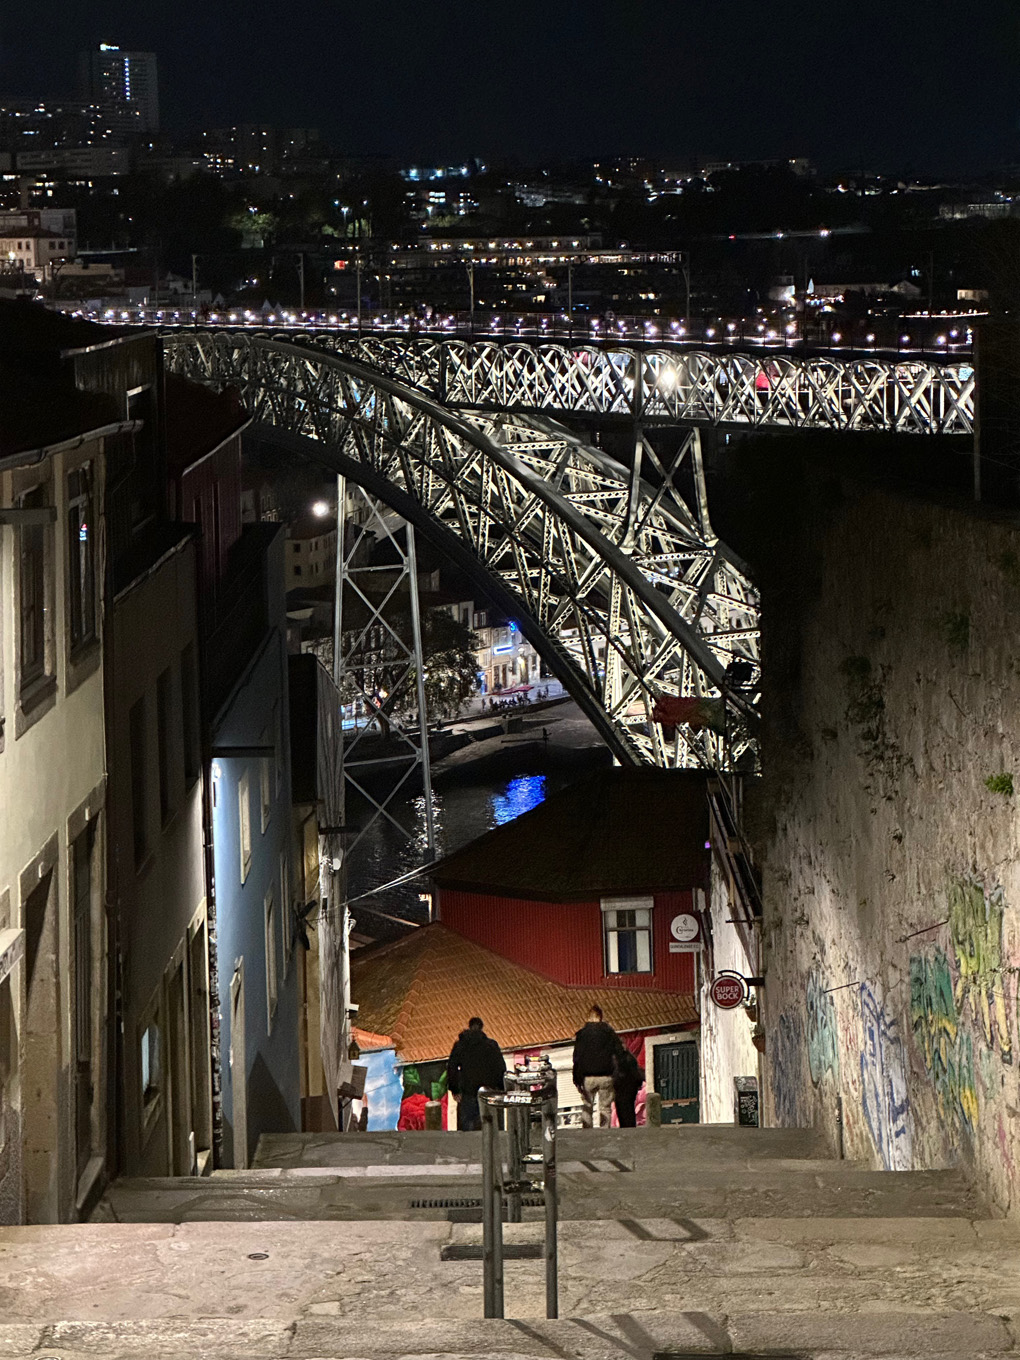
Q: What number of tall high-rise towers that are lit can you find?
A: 1